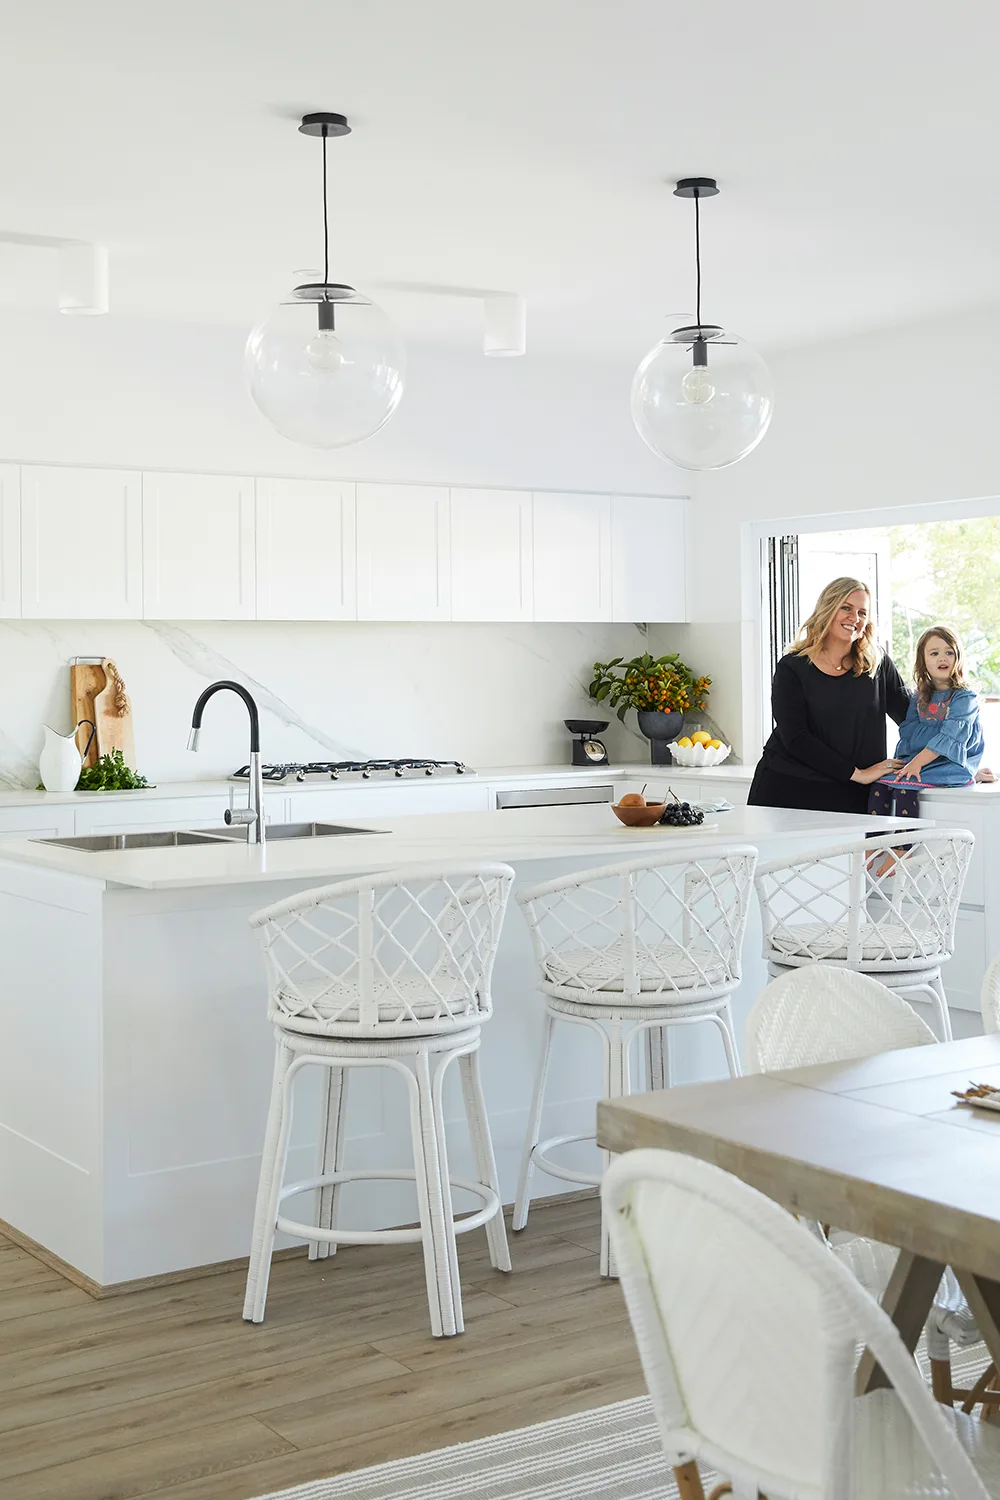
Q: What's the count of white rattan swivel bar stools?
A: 3